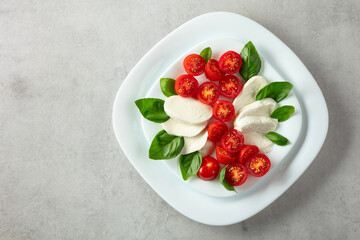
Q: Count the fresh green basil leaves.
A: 10